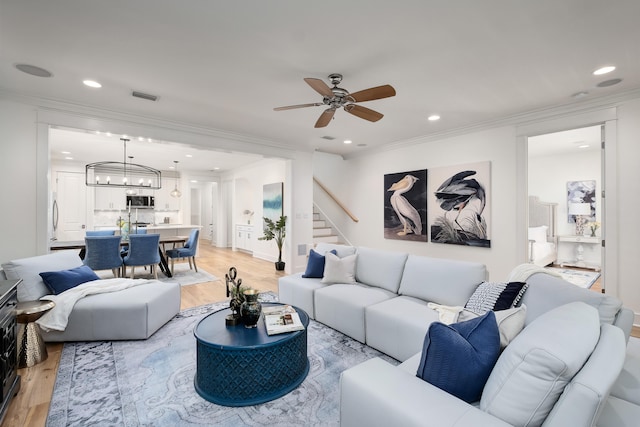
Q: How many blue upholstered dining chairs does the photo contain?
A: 5